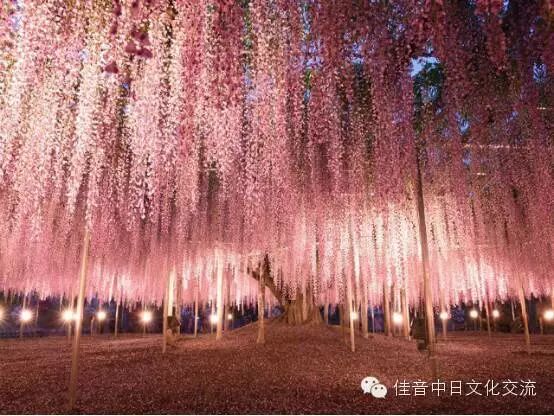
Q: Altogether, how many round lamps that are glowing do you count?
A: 13